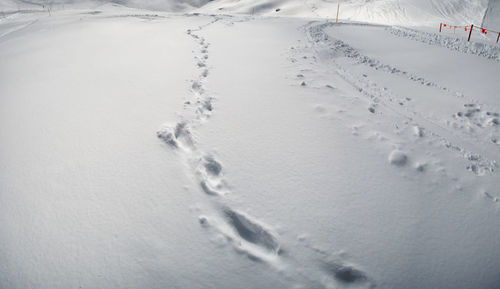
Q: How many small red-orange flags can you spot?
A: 5